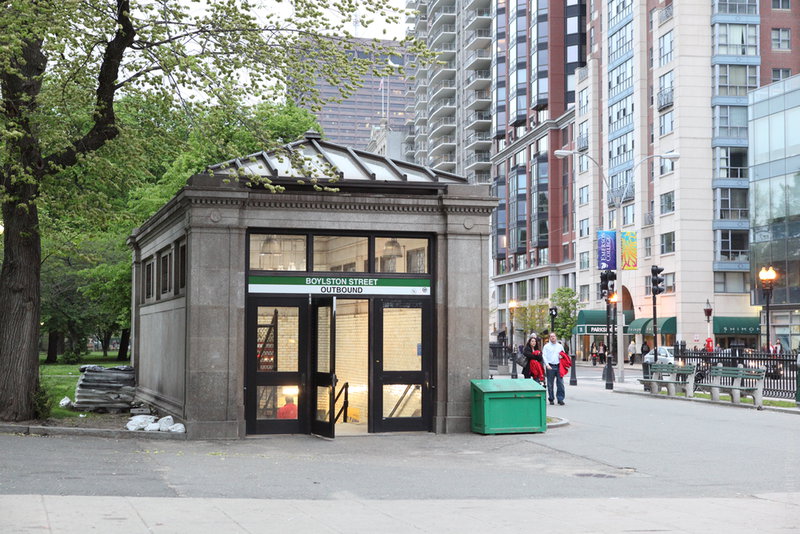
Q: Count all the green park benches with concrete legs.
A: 2